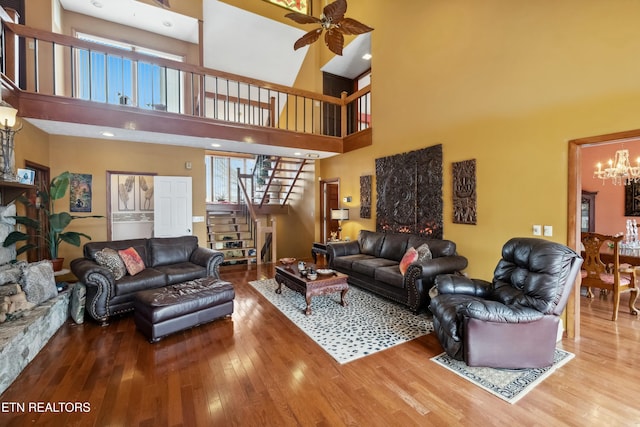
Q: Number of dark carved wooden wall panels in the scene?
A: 3